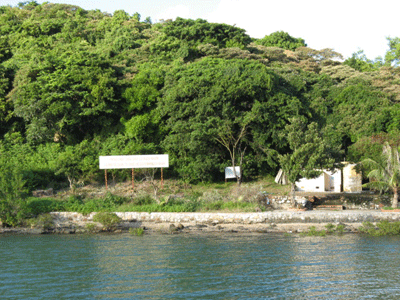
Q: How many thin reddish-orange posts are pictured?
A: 3